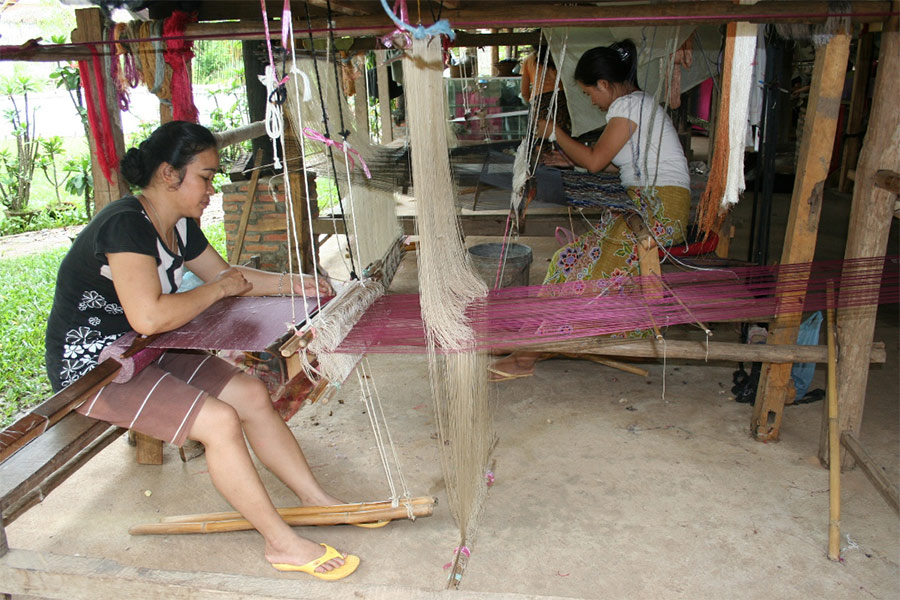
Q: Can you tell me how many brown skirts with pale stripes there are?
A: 1